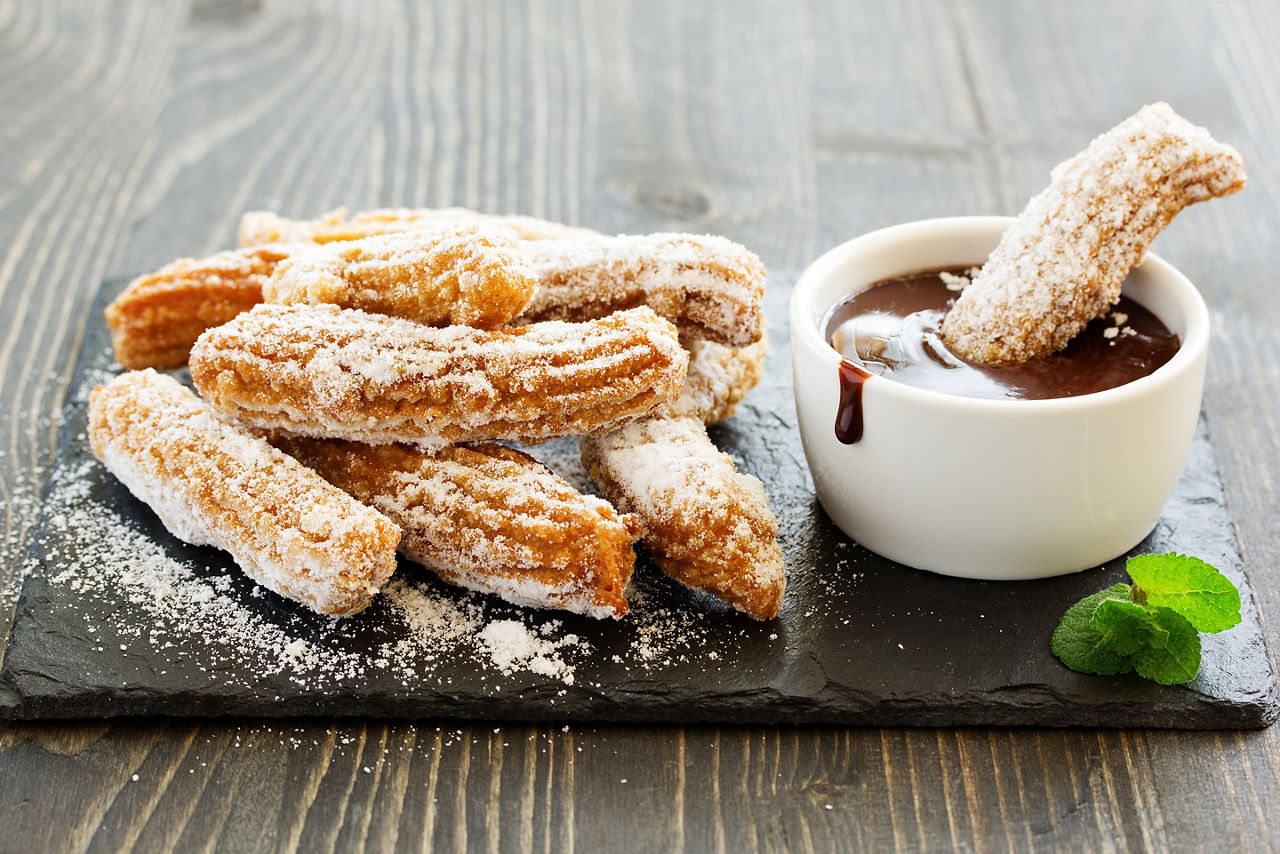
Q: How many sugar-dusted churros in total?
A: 10